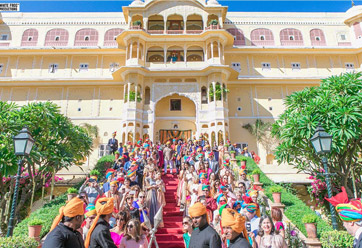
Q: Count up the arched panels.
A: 8